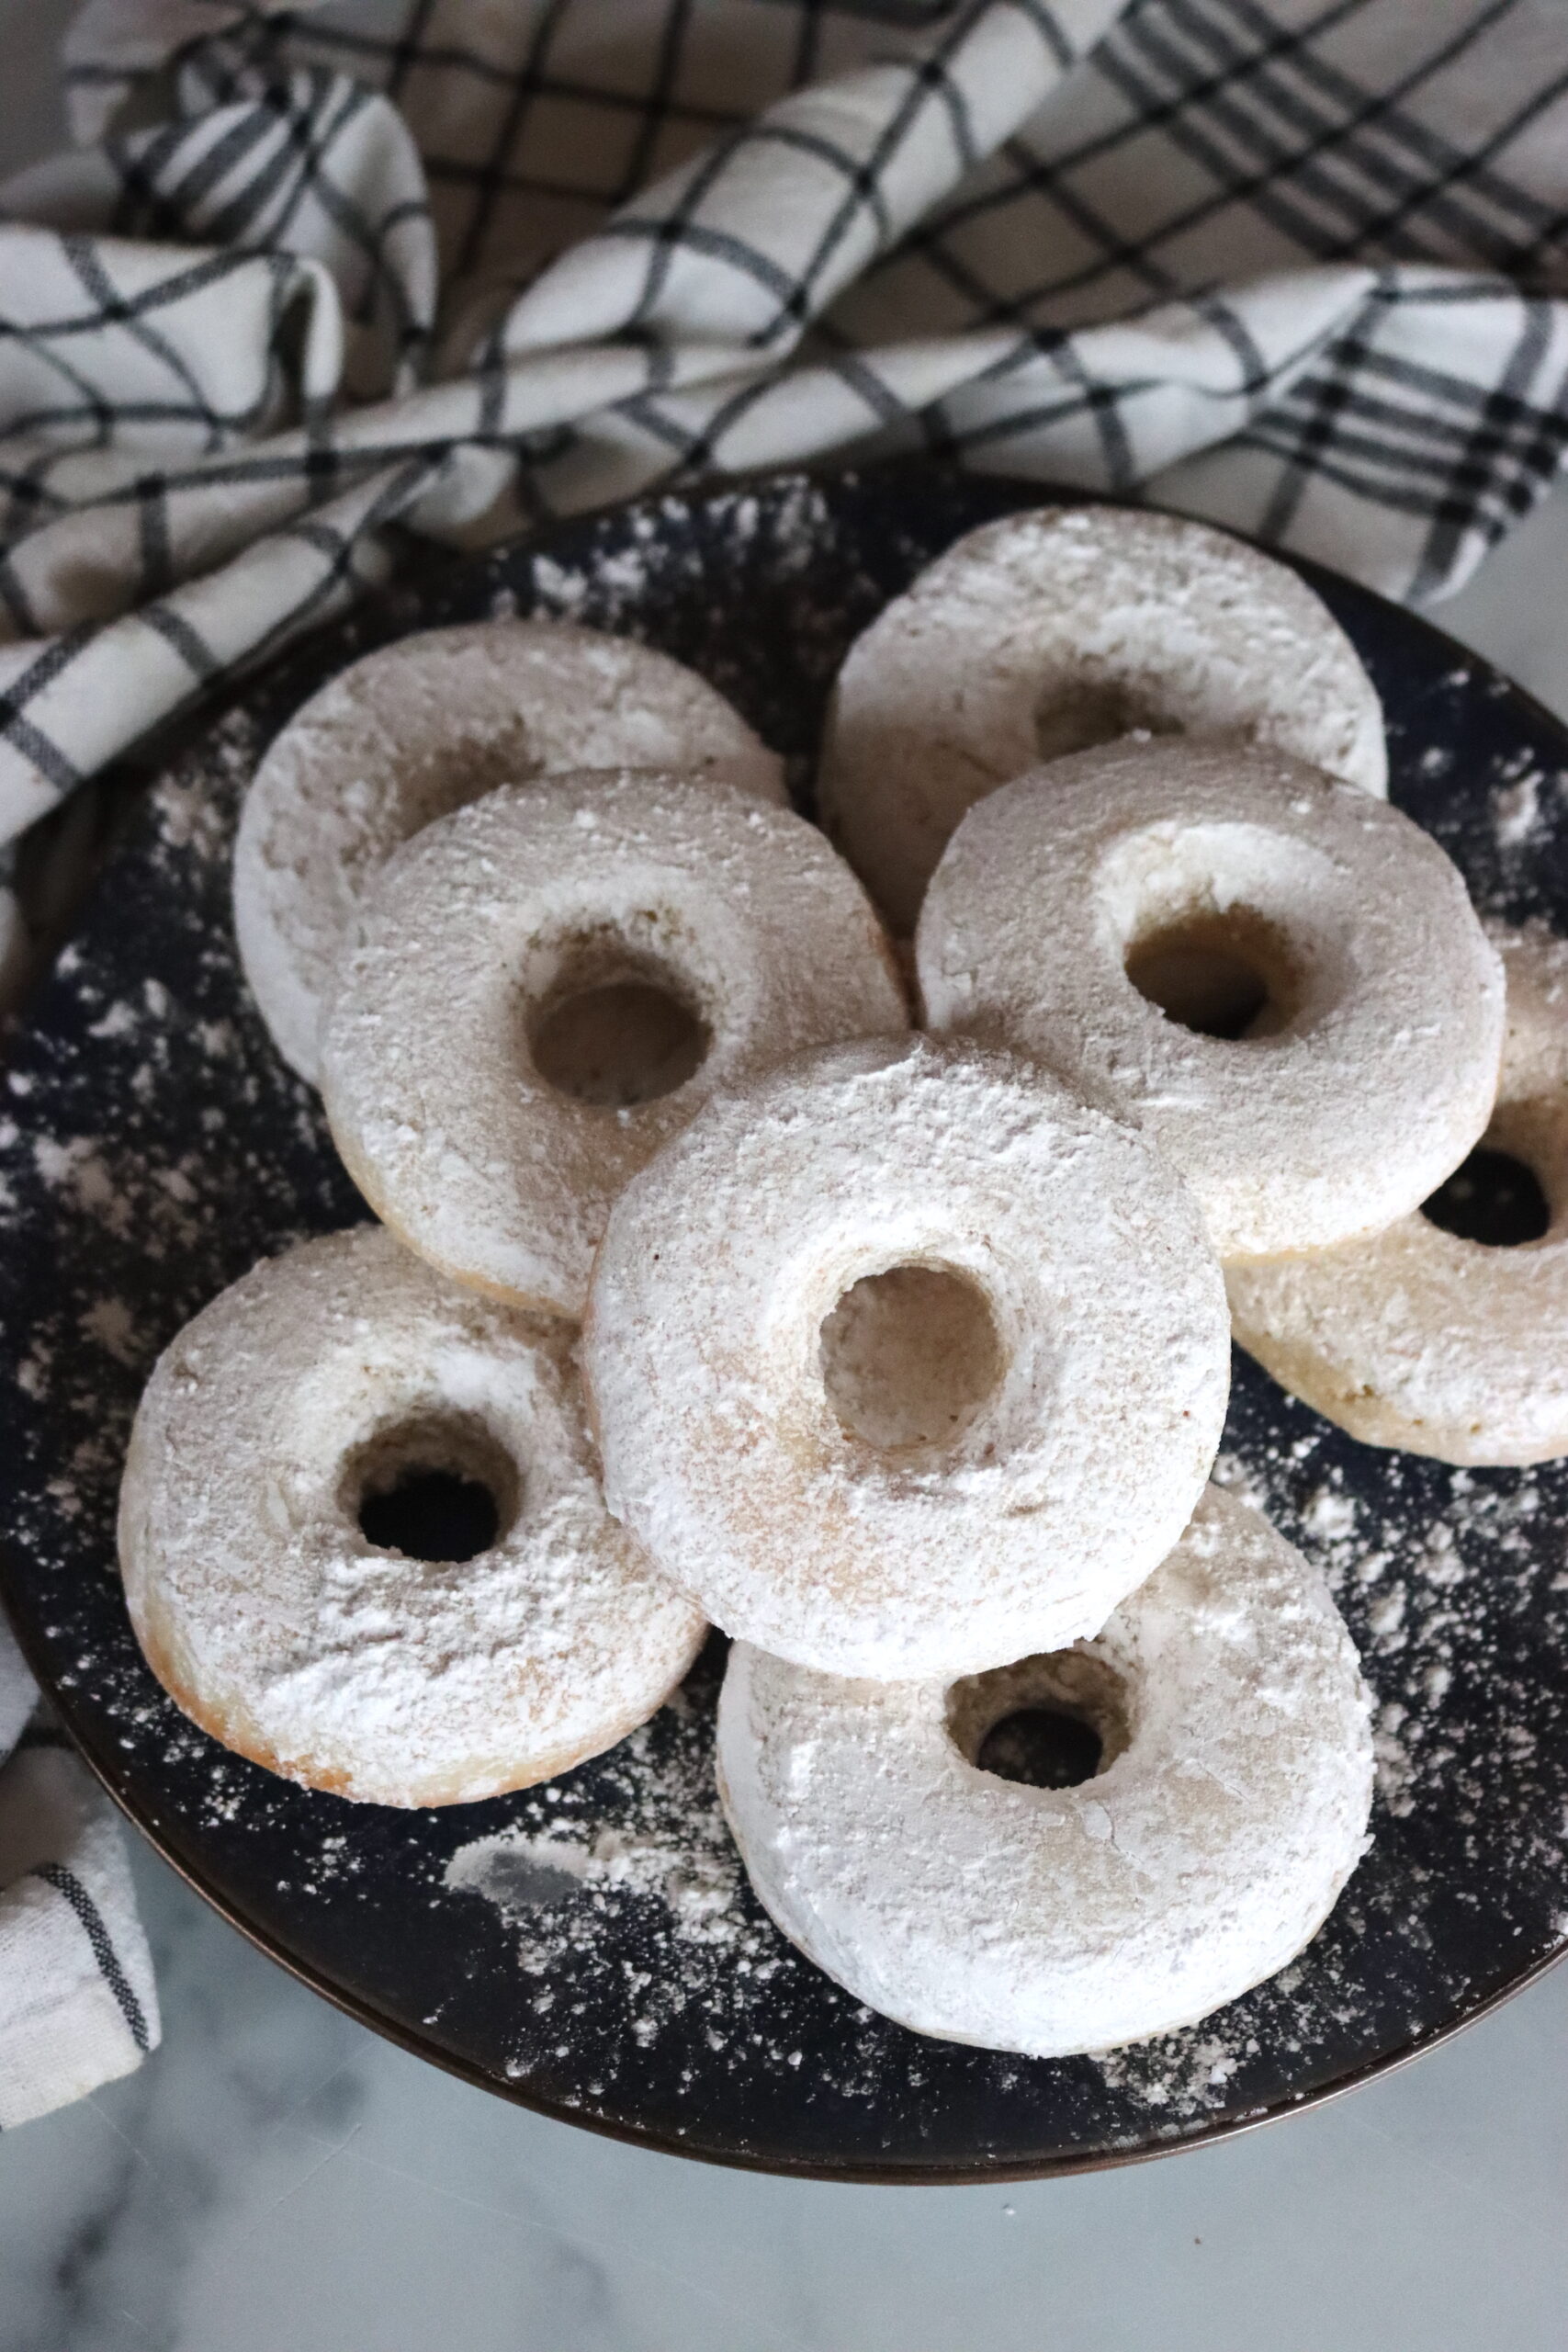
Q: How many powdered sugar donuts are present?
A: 8